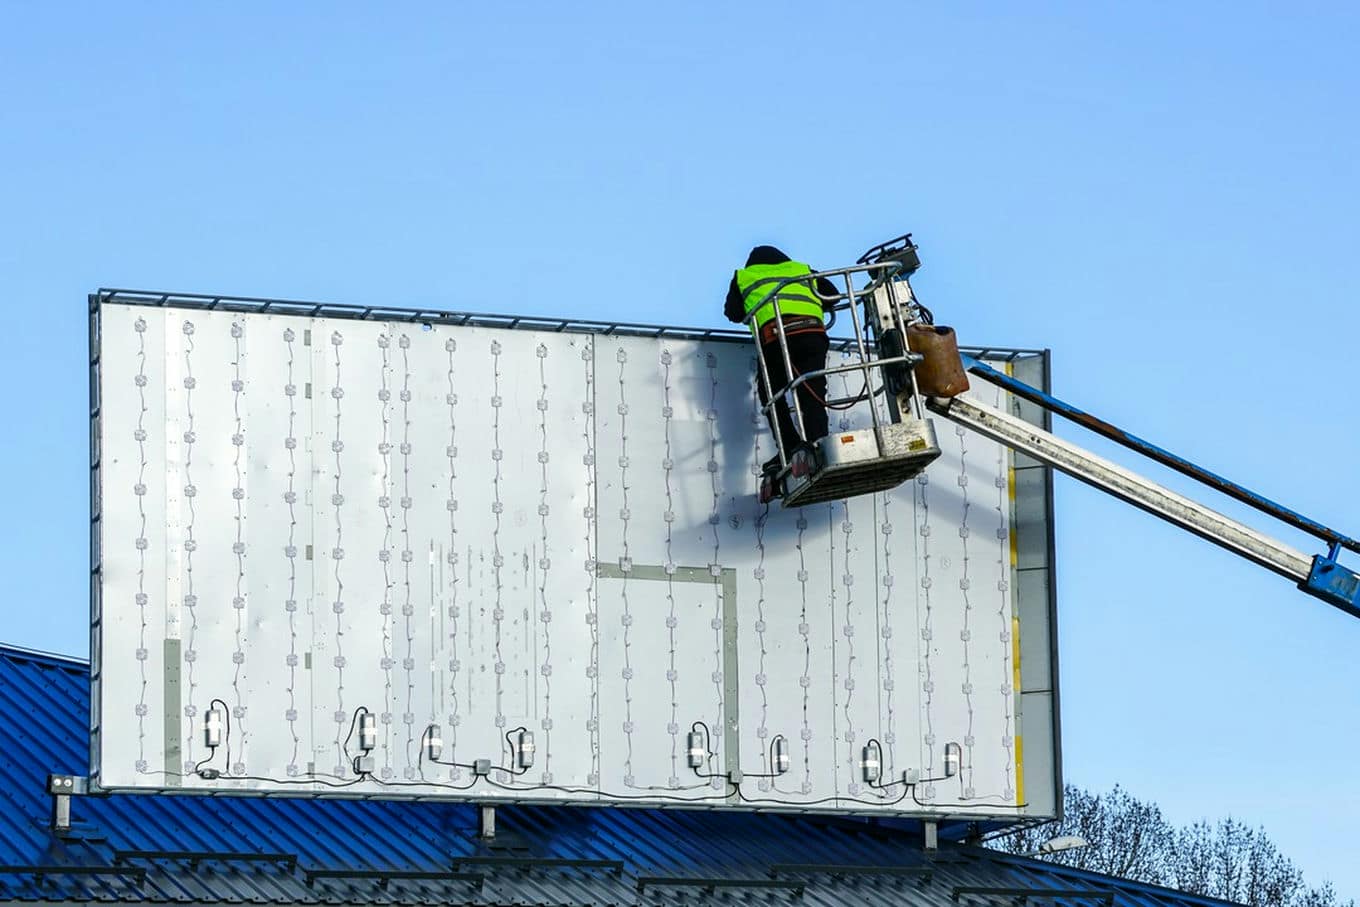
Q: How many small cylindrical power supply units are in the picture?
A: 8